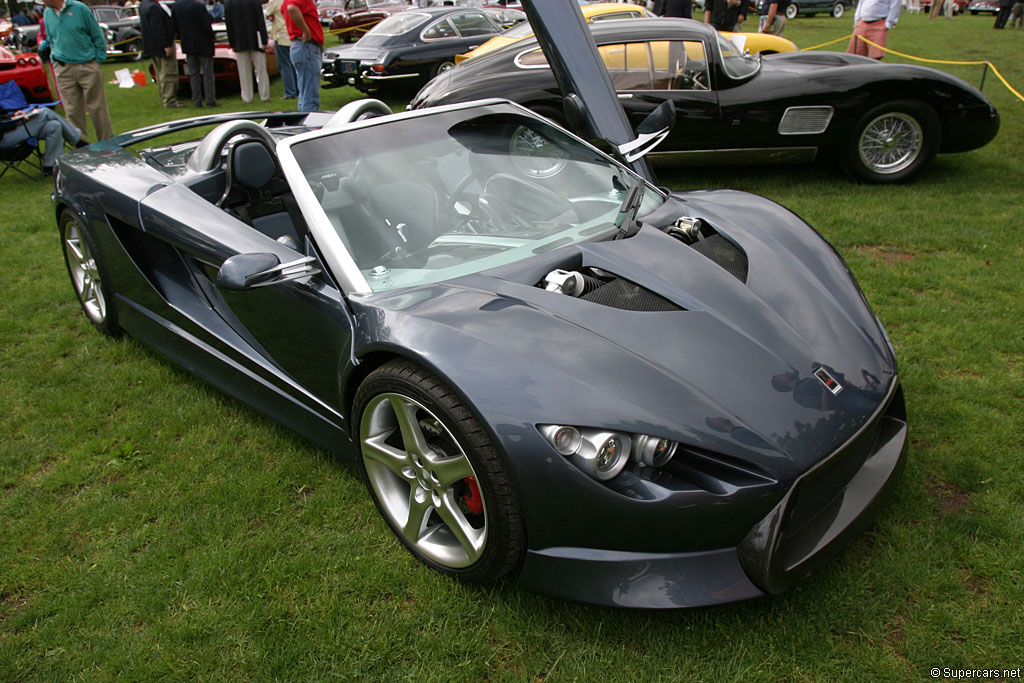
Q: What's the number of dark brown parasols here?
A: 0